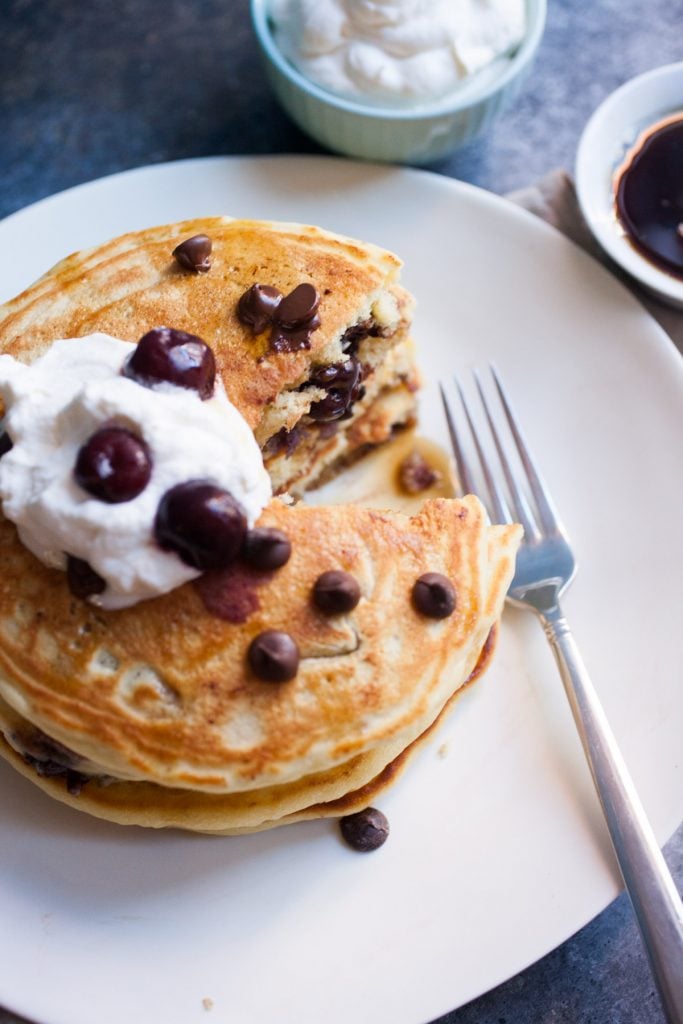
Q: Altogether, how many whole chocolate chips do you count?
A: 8